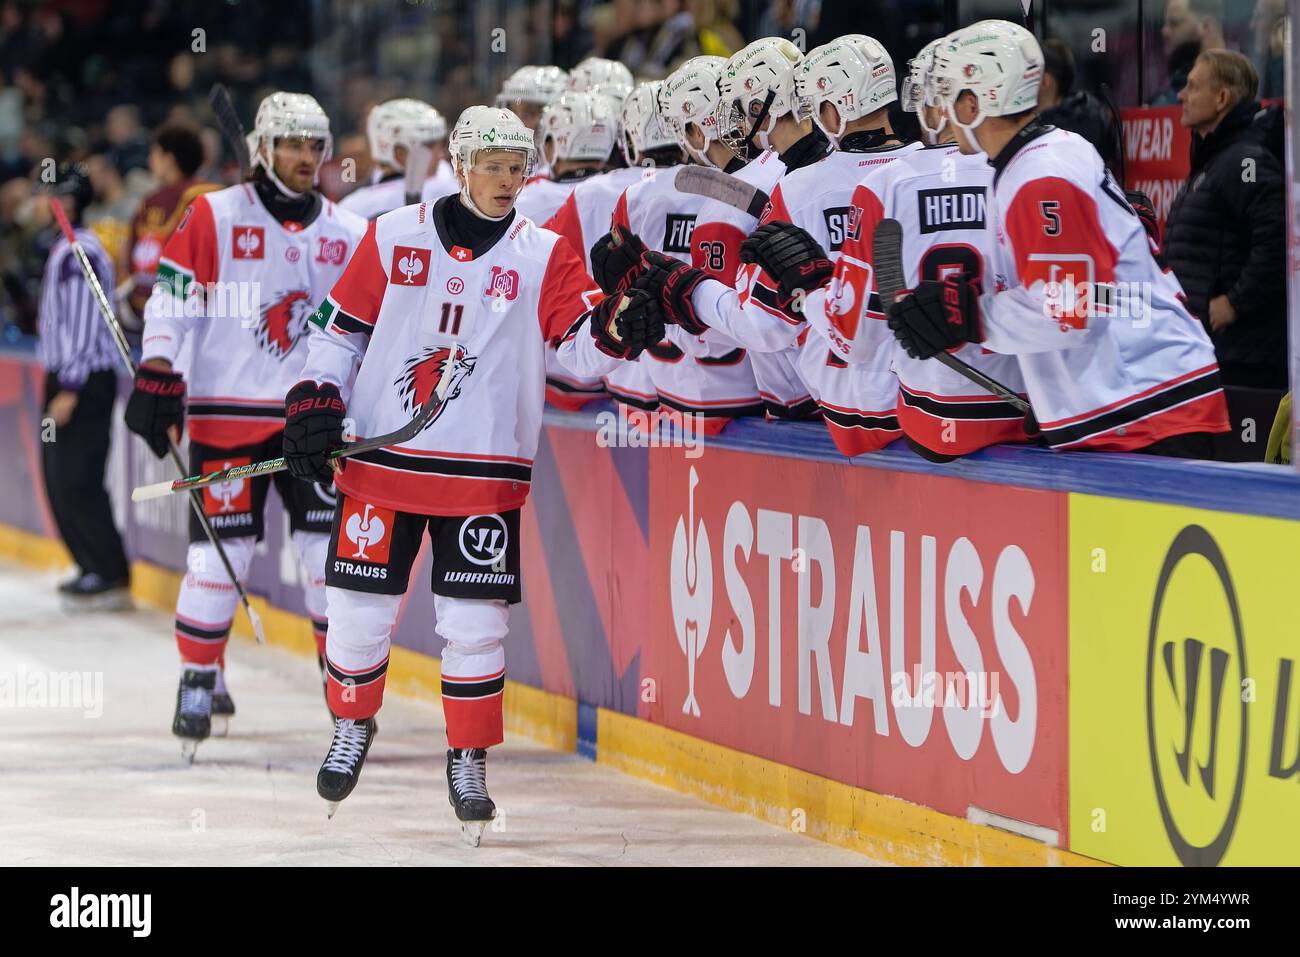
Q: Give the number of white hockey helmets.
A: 12